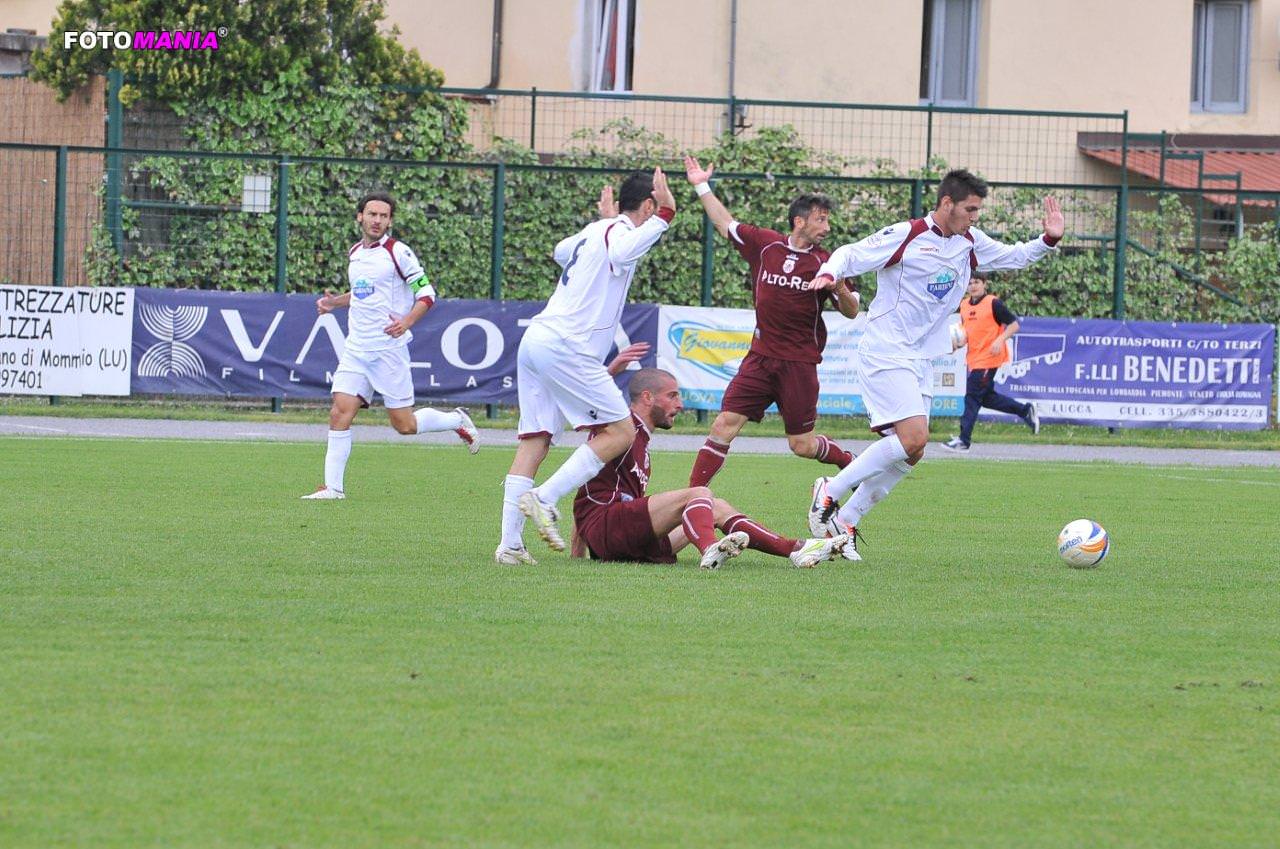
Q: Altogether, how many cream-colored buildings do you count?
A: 1